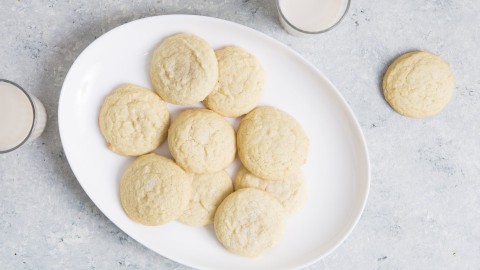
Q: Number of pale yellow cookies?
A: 10